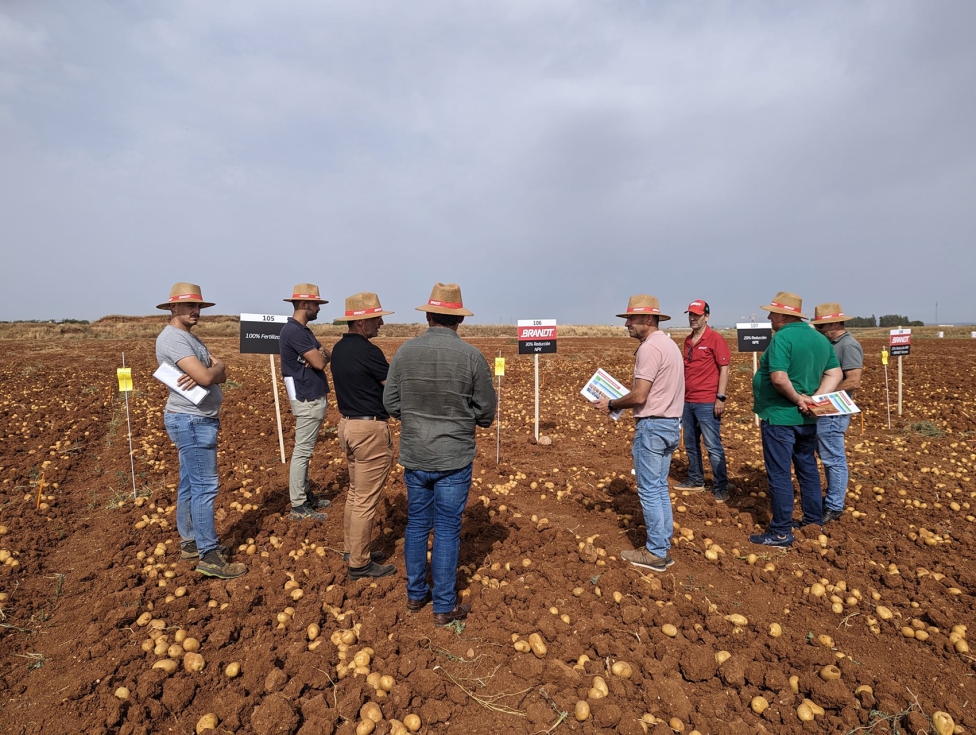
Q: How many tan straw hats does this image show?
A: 7